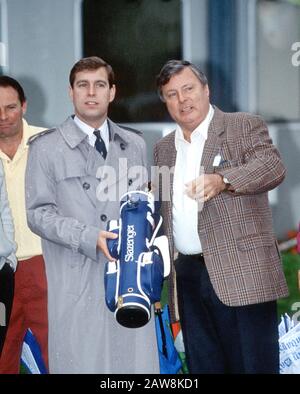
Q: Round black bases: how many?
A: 1